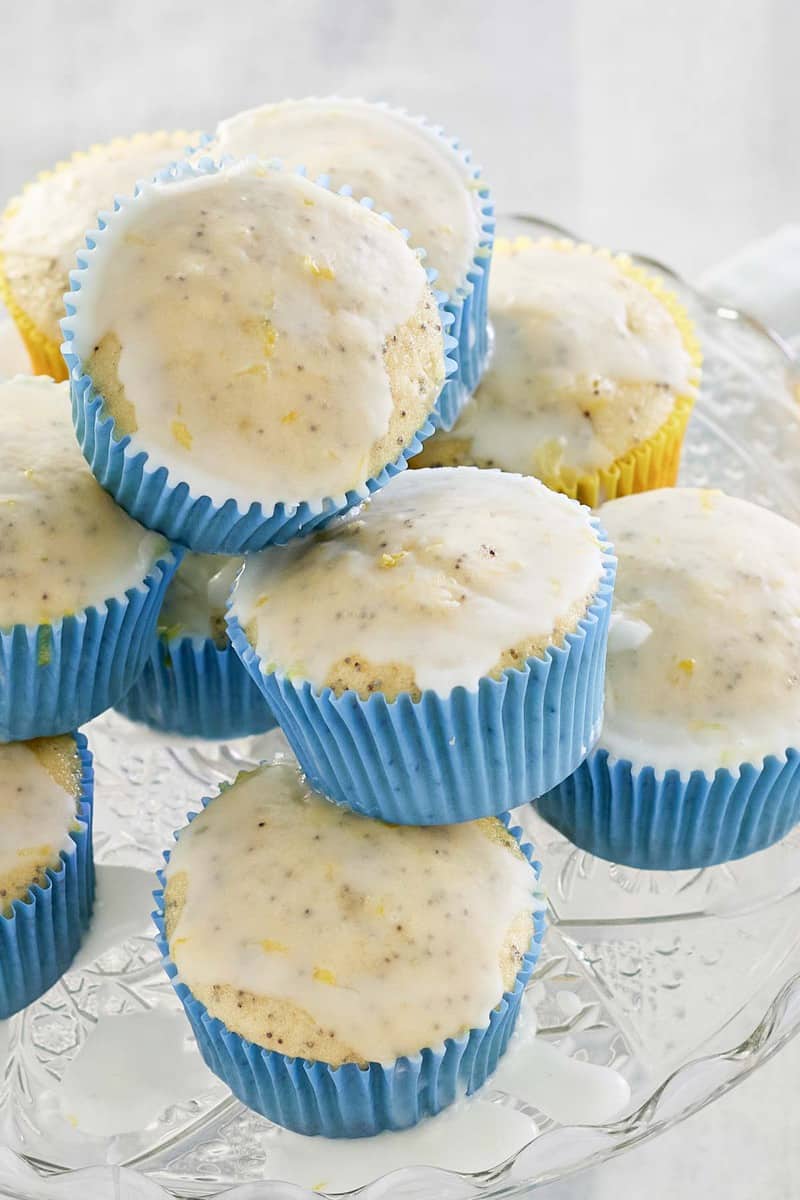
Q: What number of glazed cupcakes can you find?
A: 10